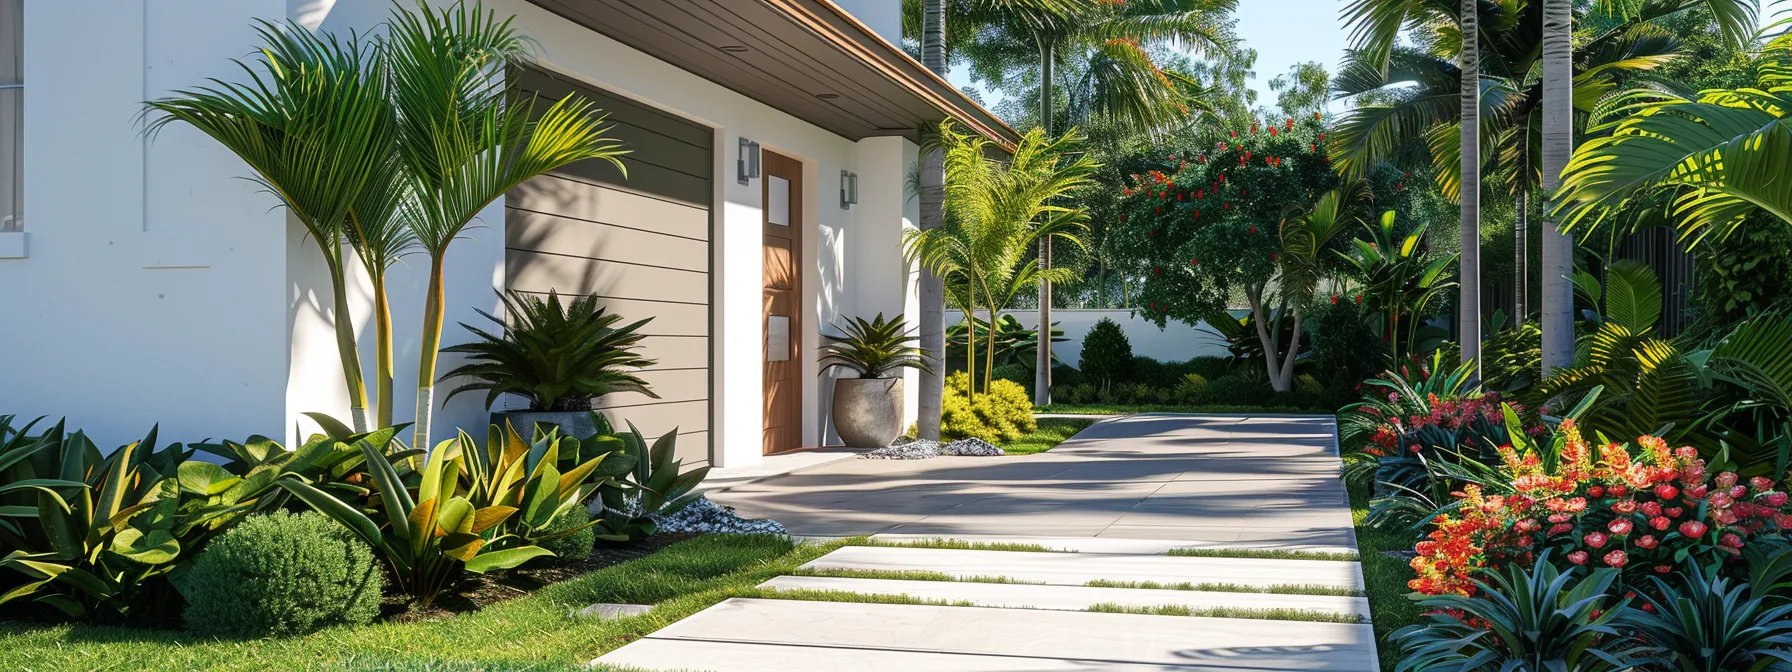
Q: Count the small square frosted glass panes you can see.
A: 2